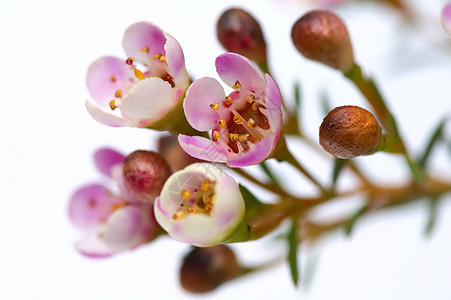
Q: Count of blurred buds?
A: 3